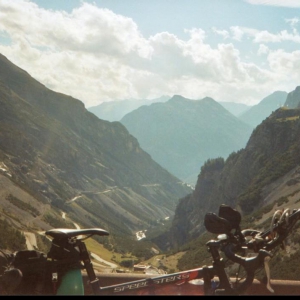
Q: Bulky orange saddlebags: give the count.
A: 0